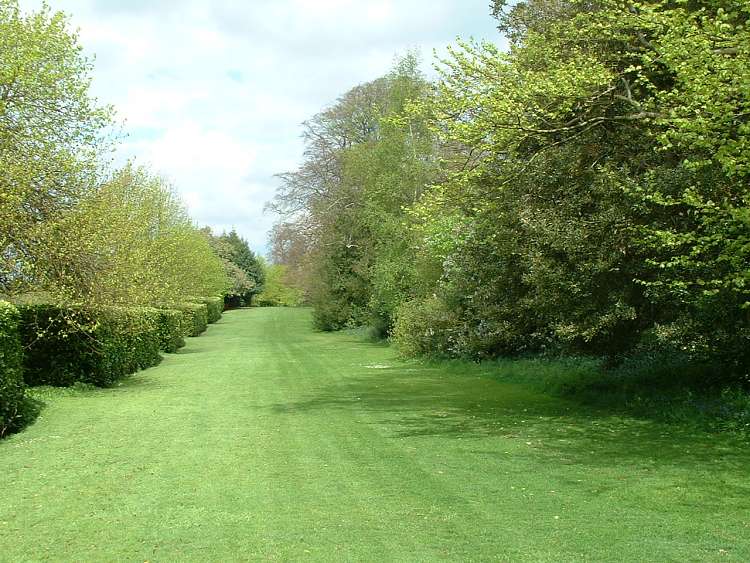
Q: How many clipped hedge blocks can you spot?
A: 5